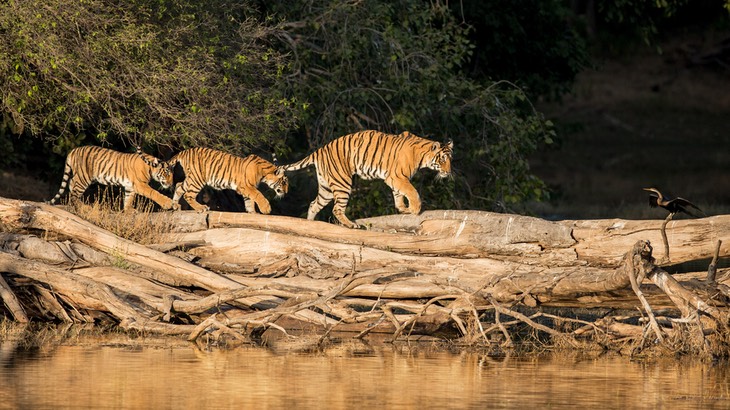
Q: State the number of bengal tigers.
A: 3